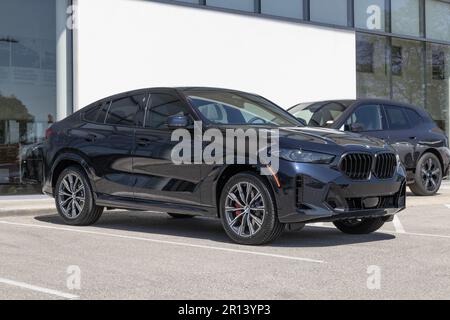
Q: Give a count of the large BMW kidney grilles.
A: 2